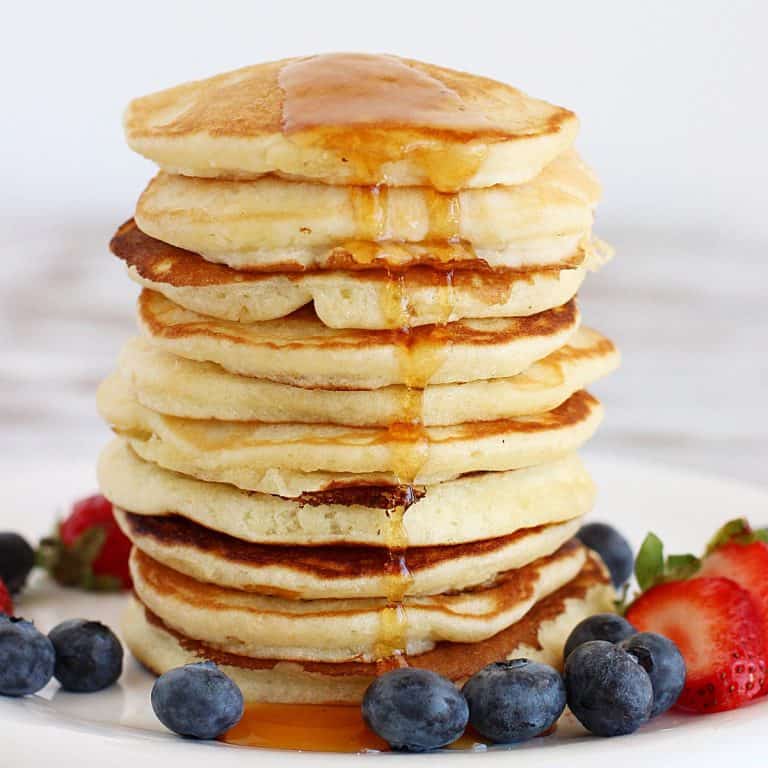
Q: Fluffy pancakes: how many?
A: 10